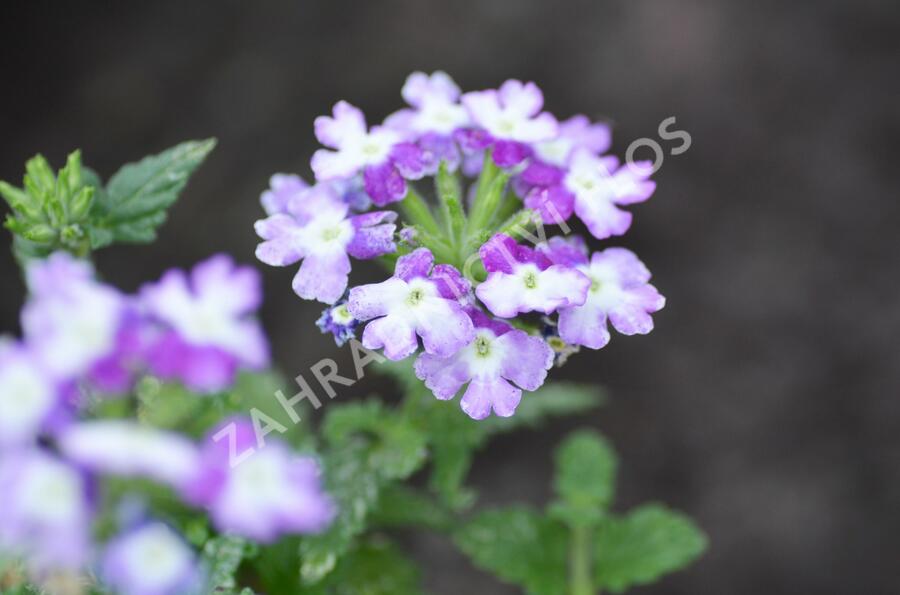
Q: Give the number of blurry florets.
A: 7